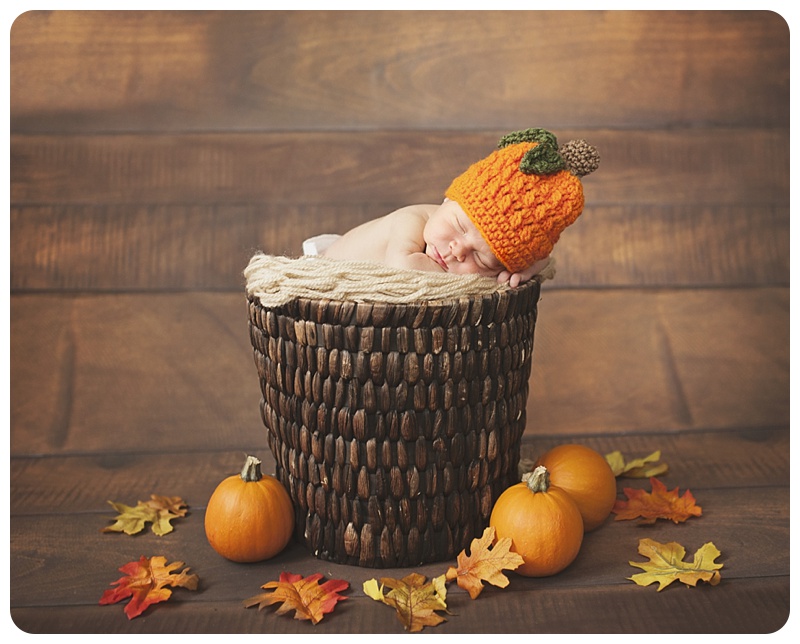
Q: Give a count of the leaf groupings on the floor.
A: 8